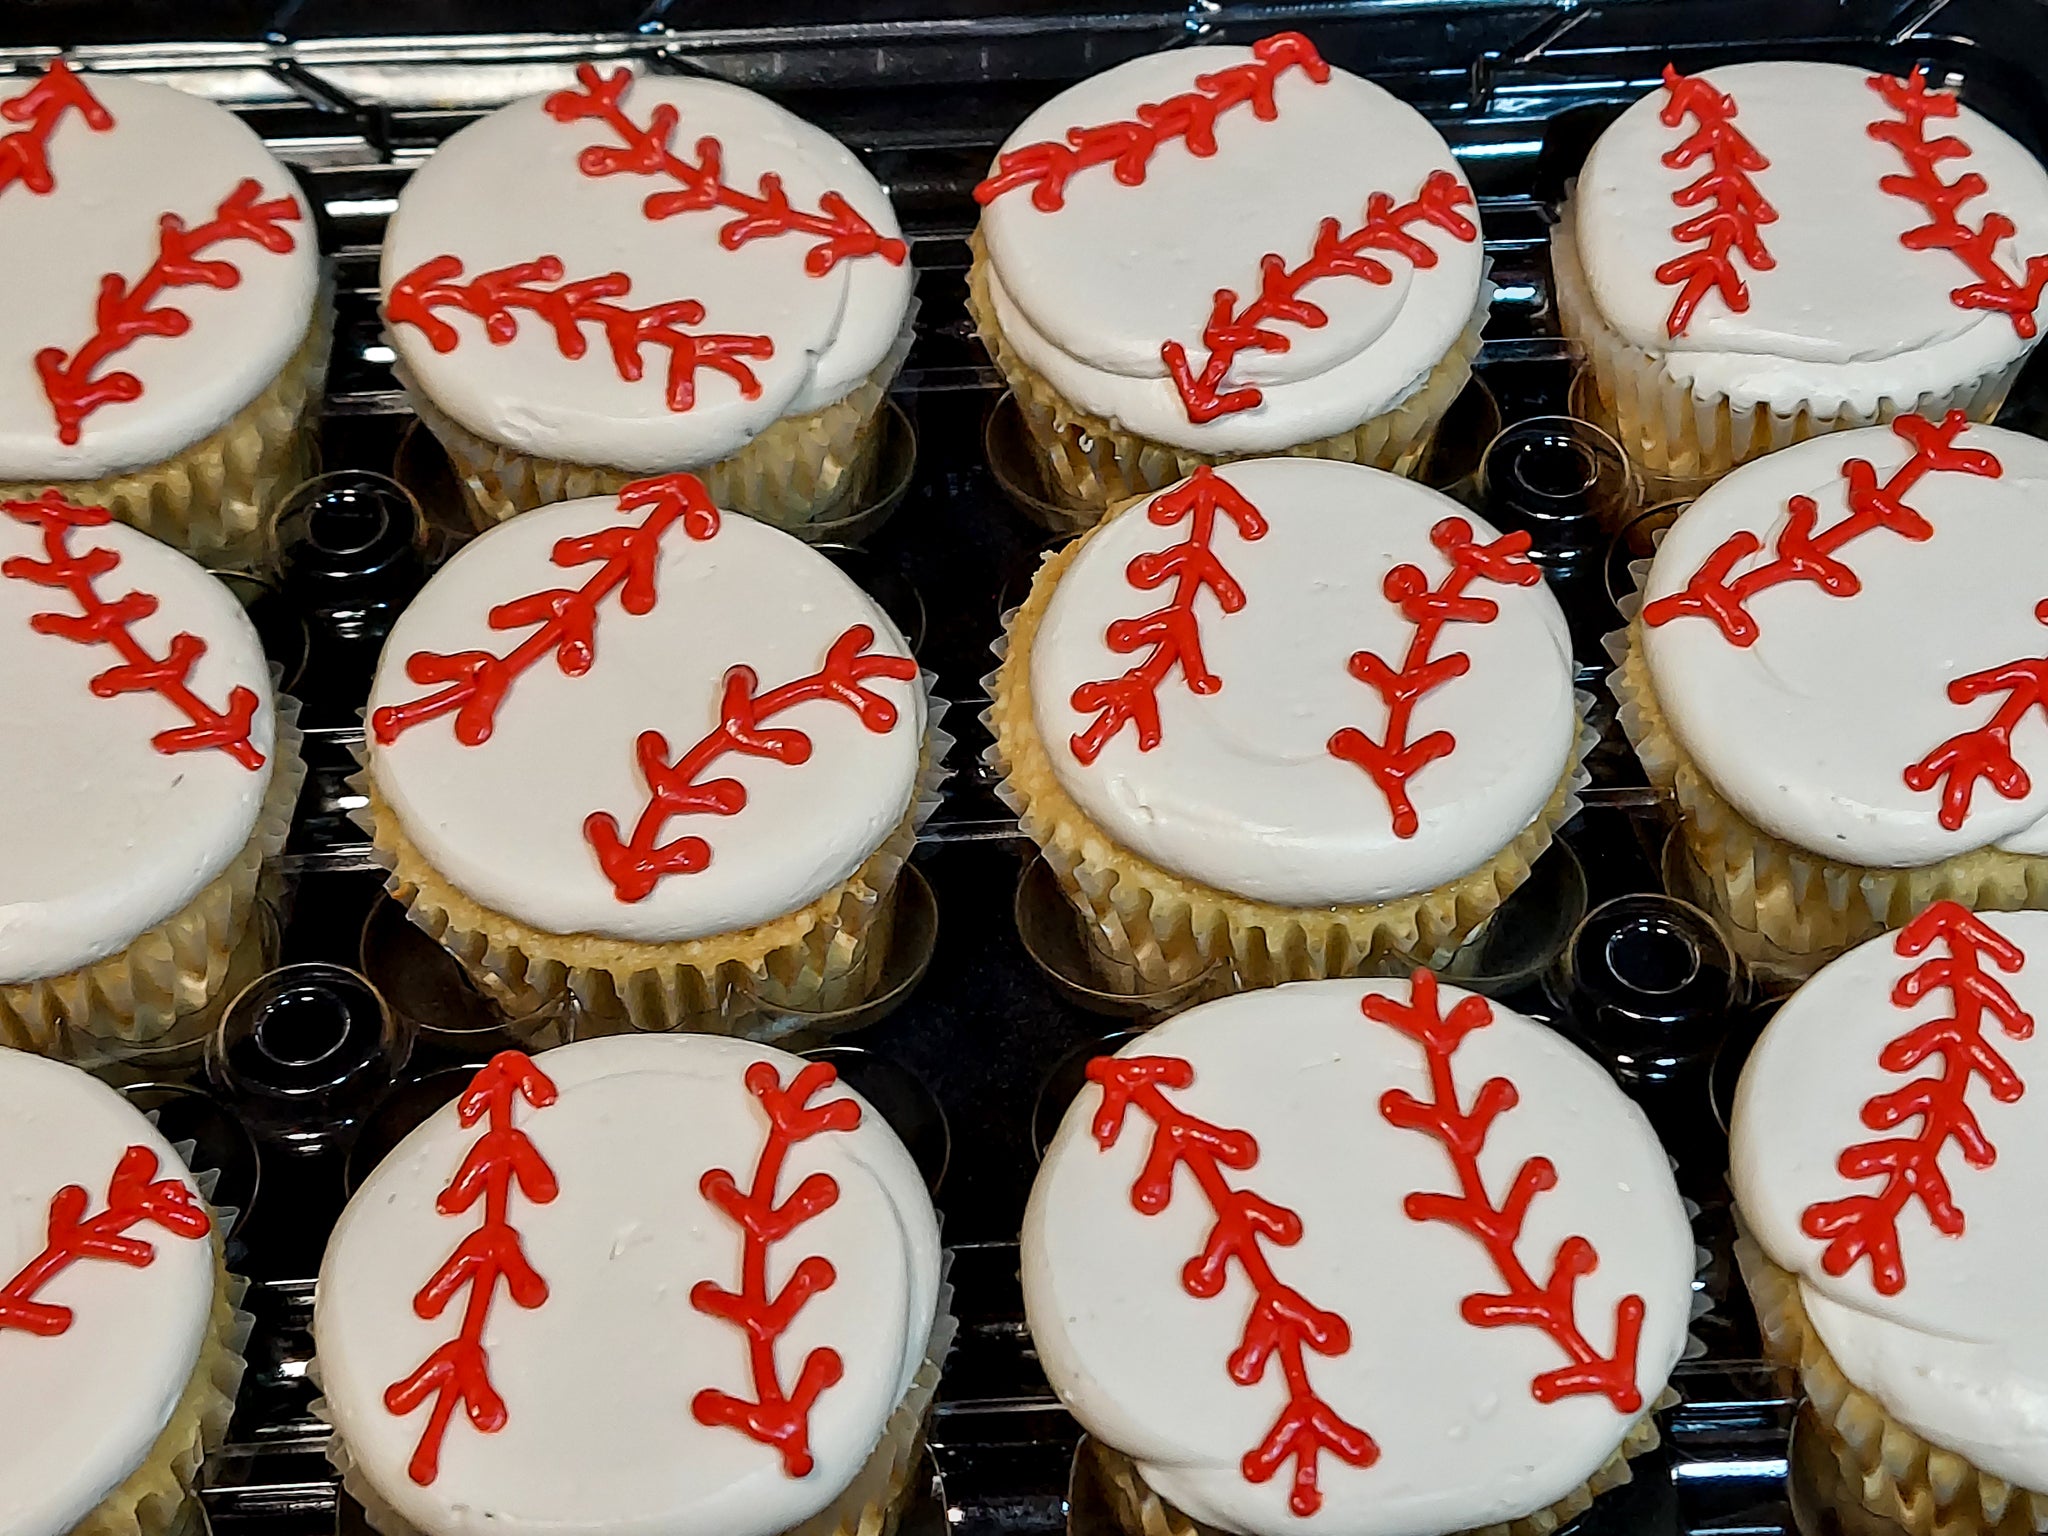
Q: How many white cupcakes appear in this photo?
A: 12